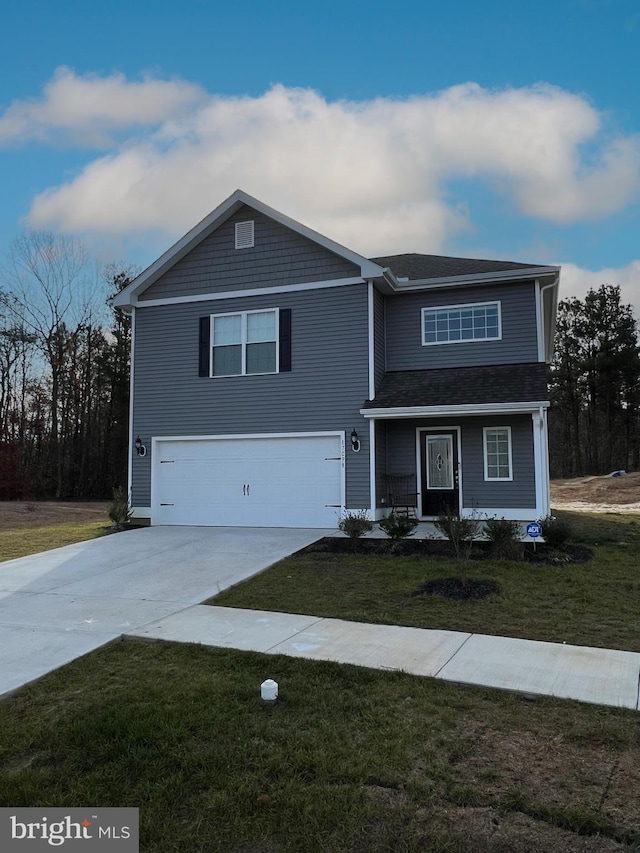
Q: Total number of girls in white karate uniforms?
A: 0